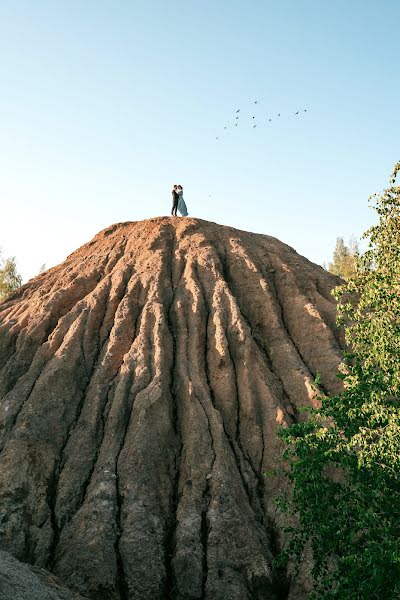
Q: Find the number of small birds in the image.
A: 12